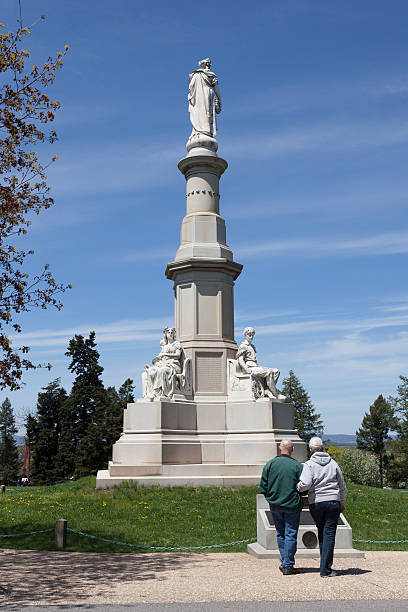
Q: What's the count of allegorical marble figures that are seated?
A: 2